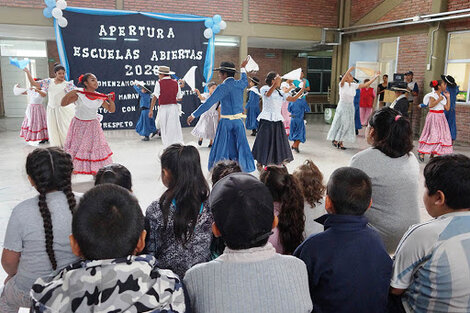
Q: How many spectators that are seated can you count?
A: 11